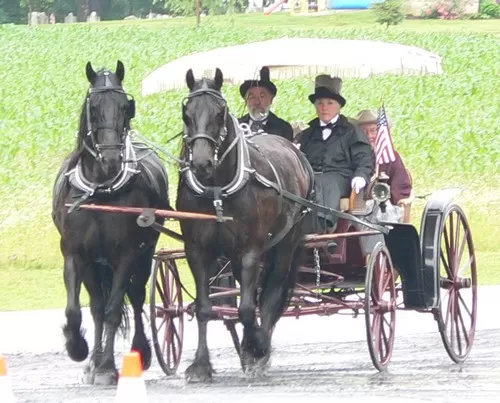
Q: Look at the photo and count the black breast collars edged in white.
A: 2